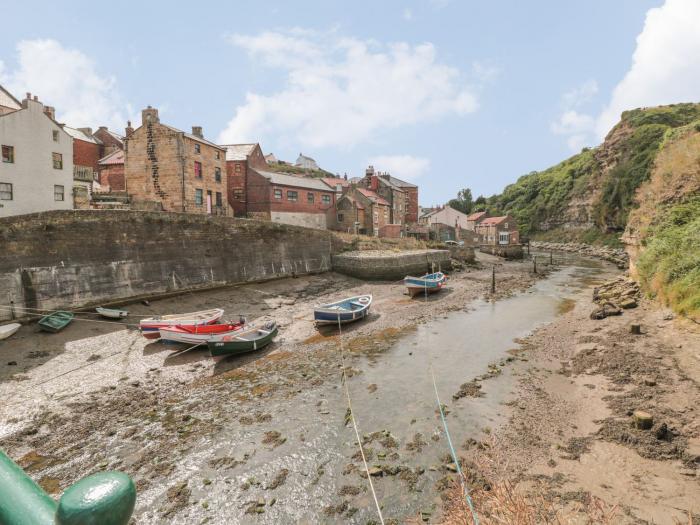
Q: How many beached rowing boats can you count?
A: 8